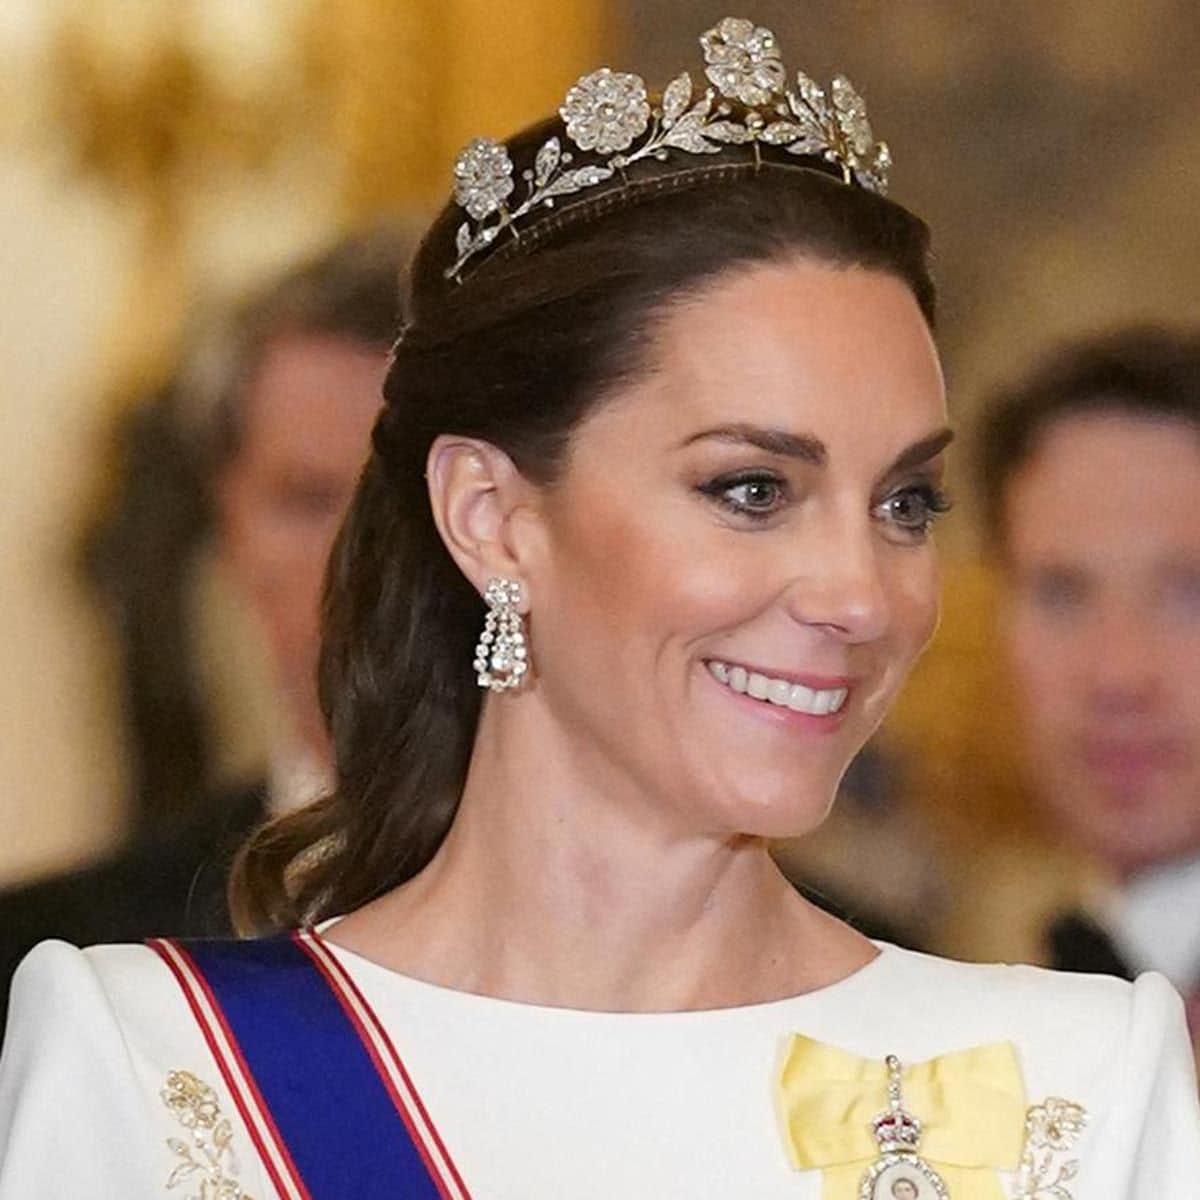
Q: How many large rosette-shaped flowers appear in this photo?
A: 4